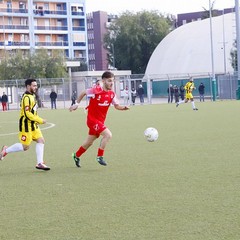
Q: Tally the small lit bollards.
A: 0